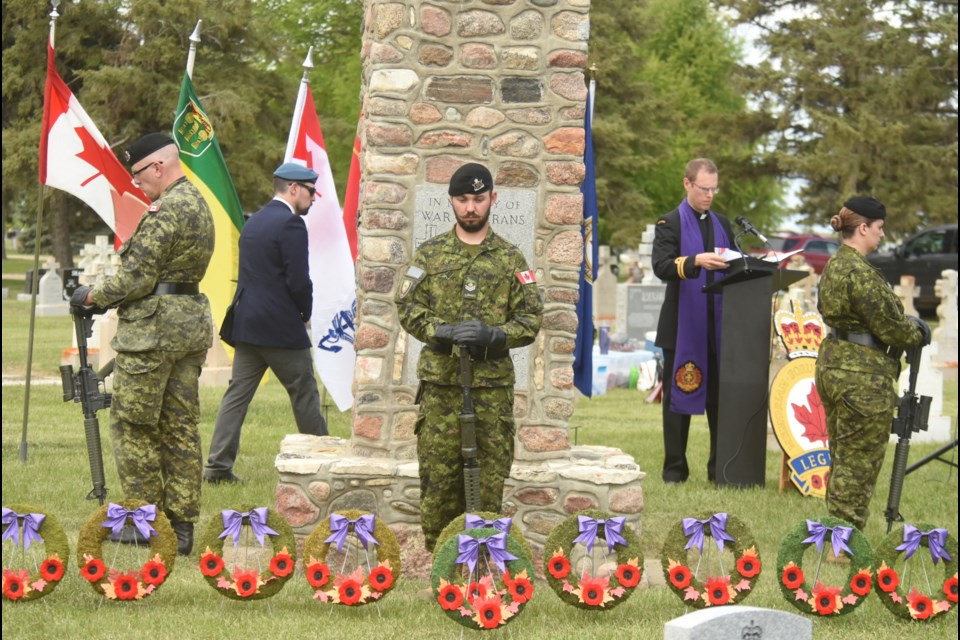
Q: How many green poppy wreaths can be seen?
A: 10